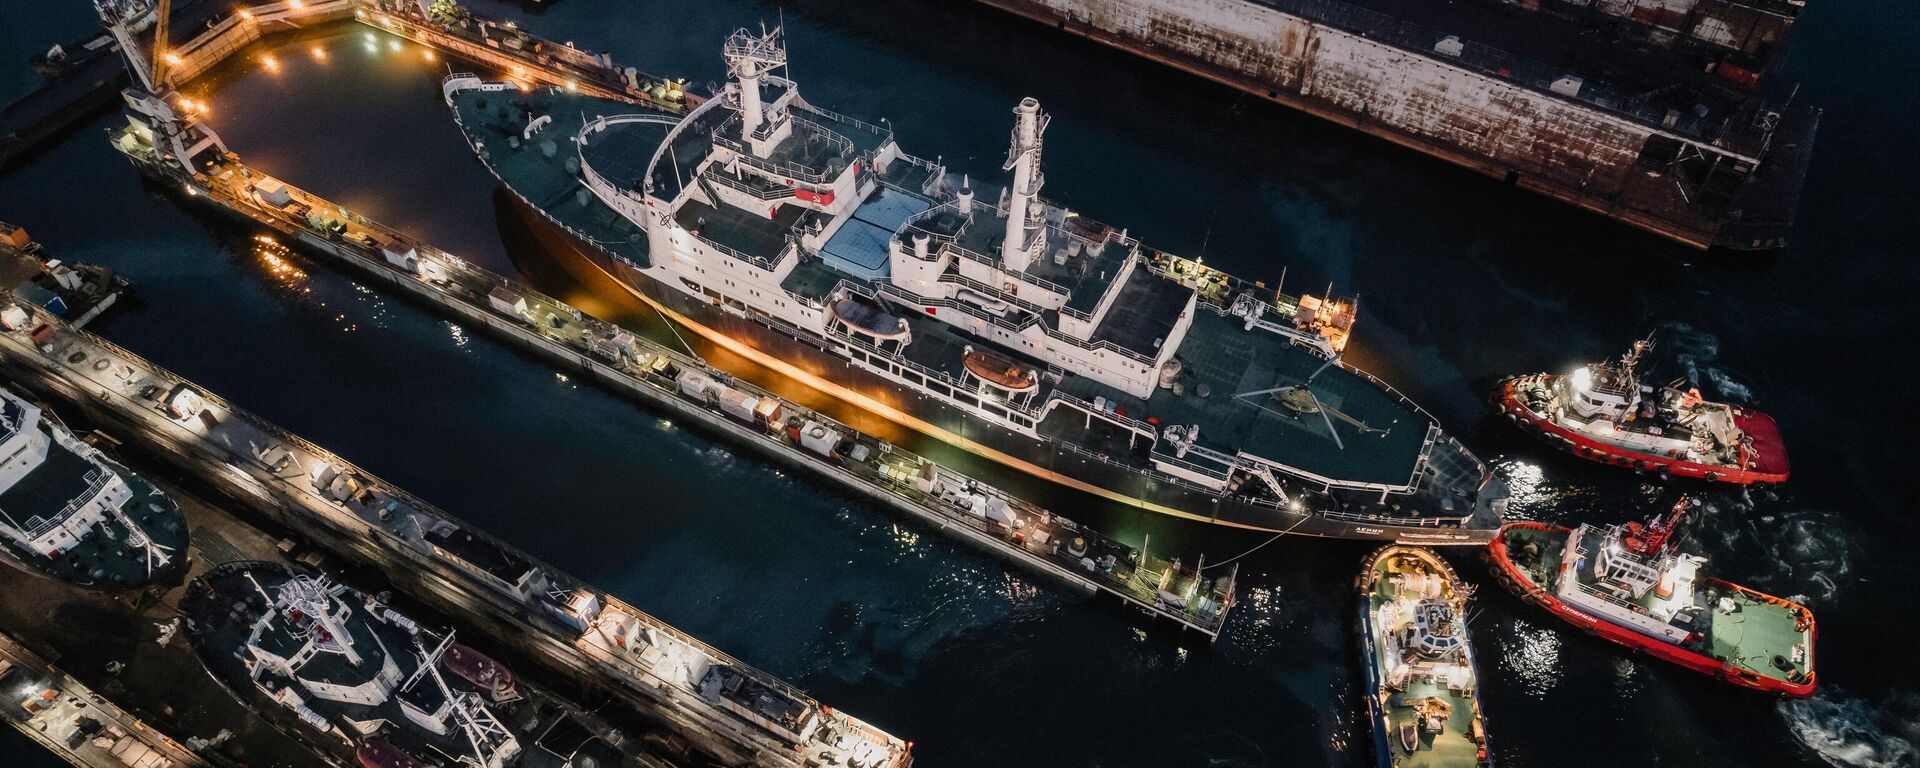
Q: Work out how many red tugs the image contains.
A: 2